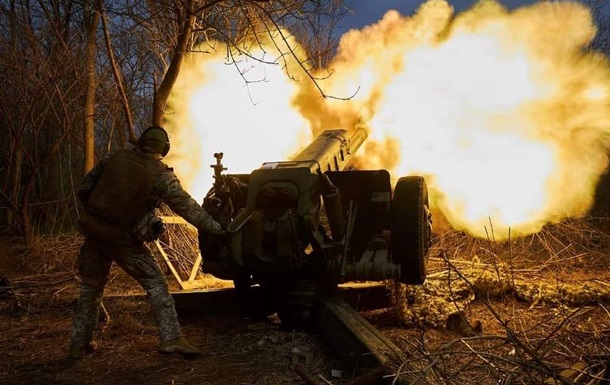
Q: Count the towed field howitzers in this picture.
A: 1